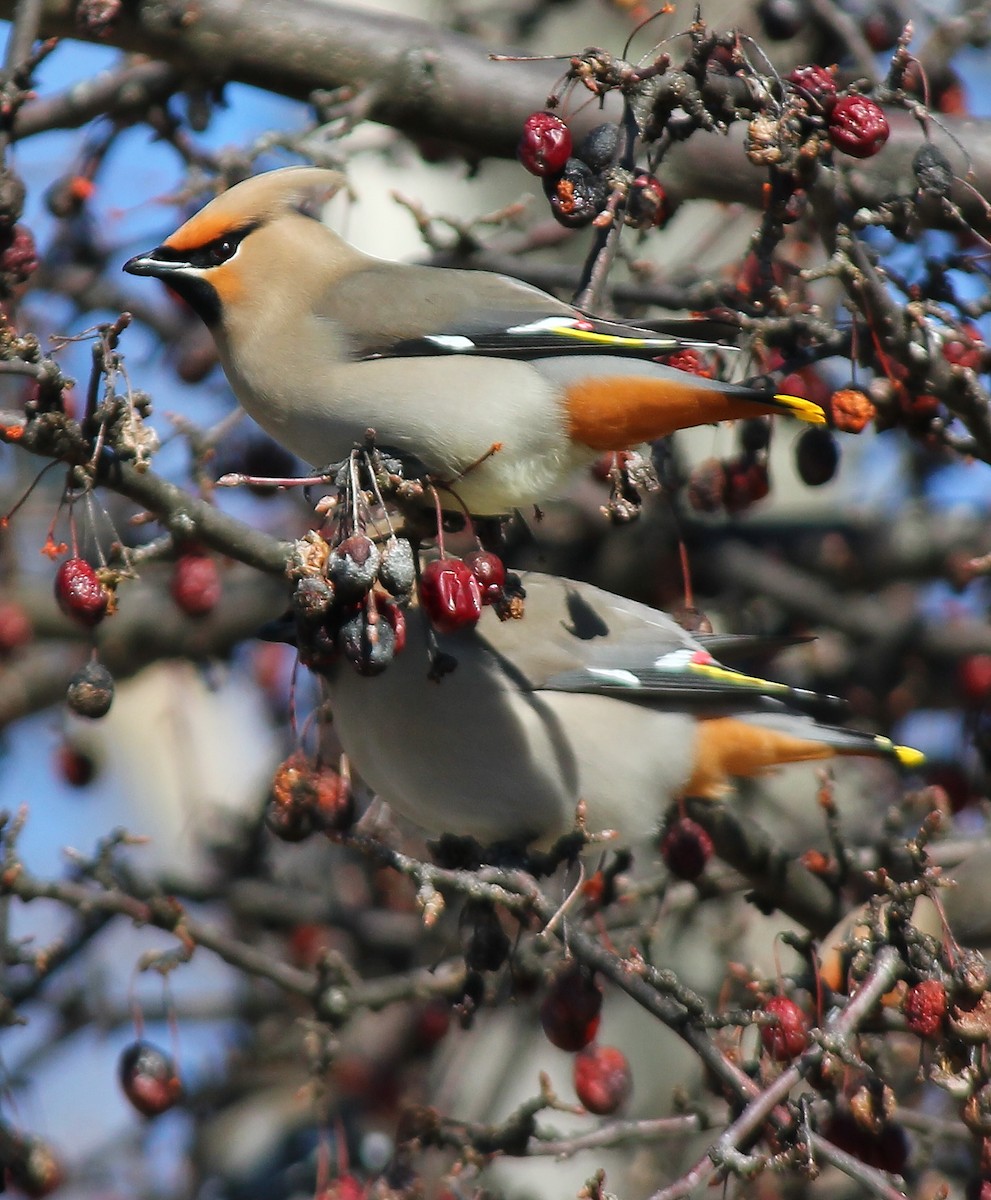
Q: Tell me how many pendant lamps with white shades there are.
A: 0